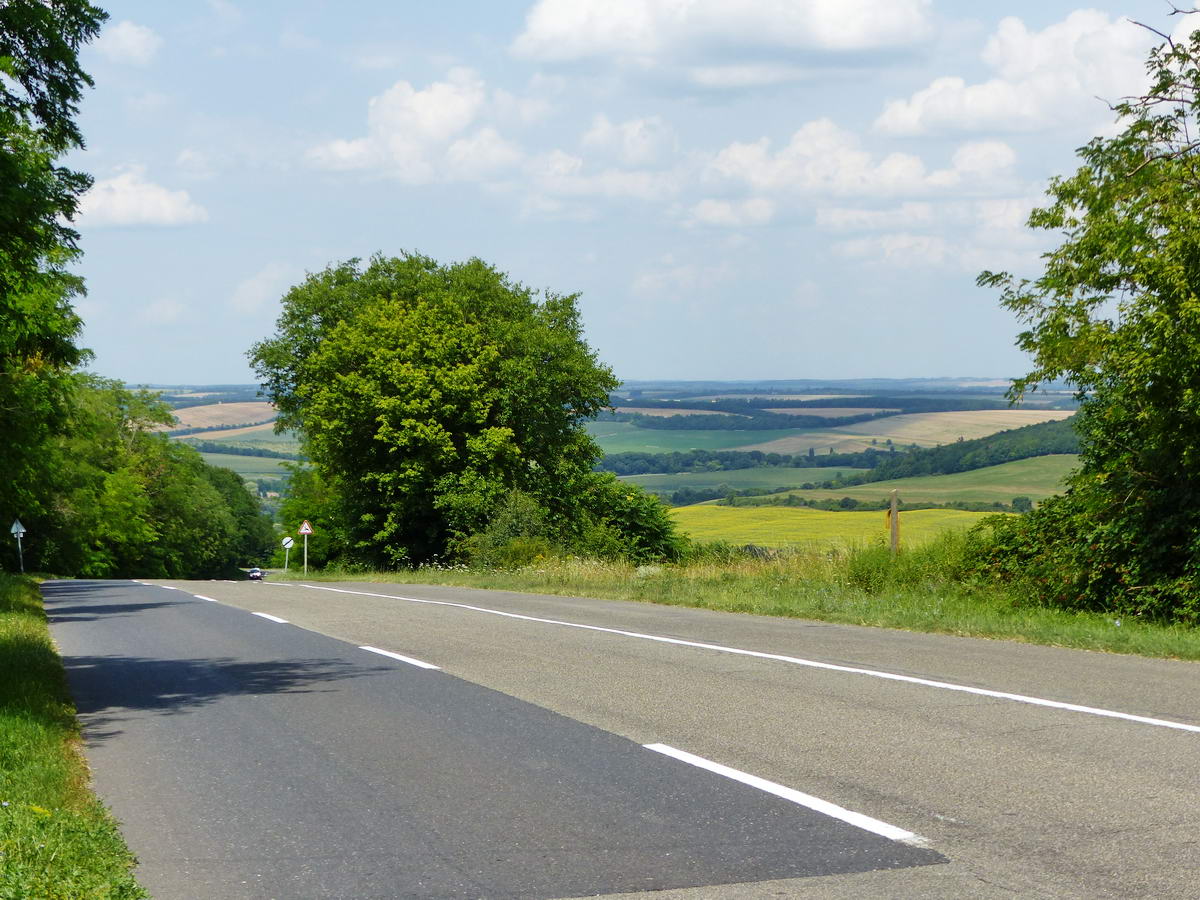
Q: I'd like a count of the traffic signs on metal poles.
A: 3